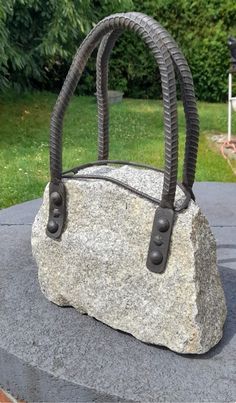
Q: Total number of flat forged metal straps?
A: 2